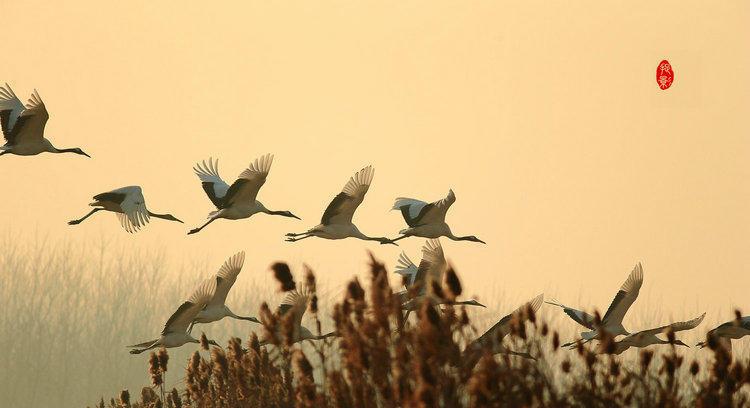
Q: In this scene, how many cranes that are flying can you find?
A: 13